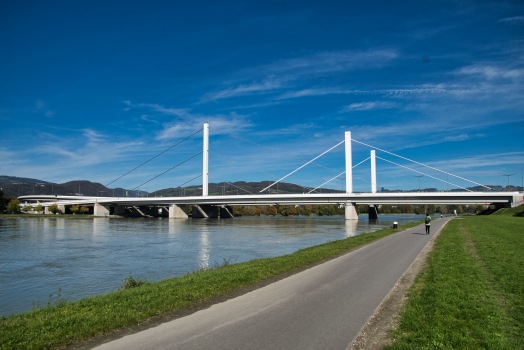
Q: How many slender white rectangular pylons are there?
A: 3